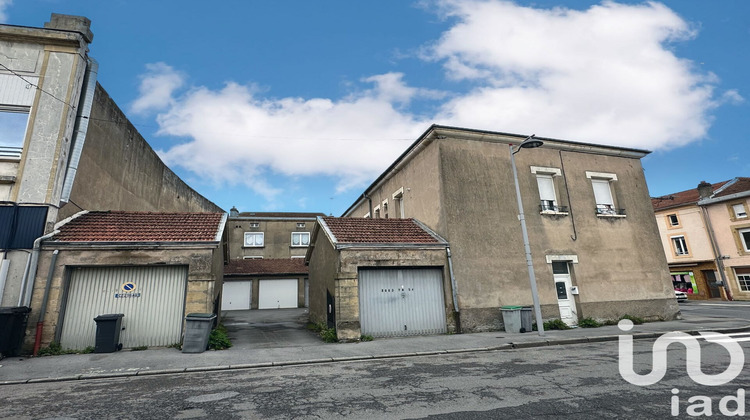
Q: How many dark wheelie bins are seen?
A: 2